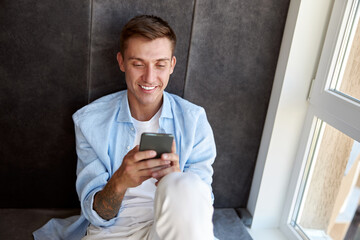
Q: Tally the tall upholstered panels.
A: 3